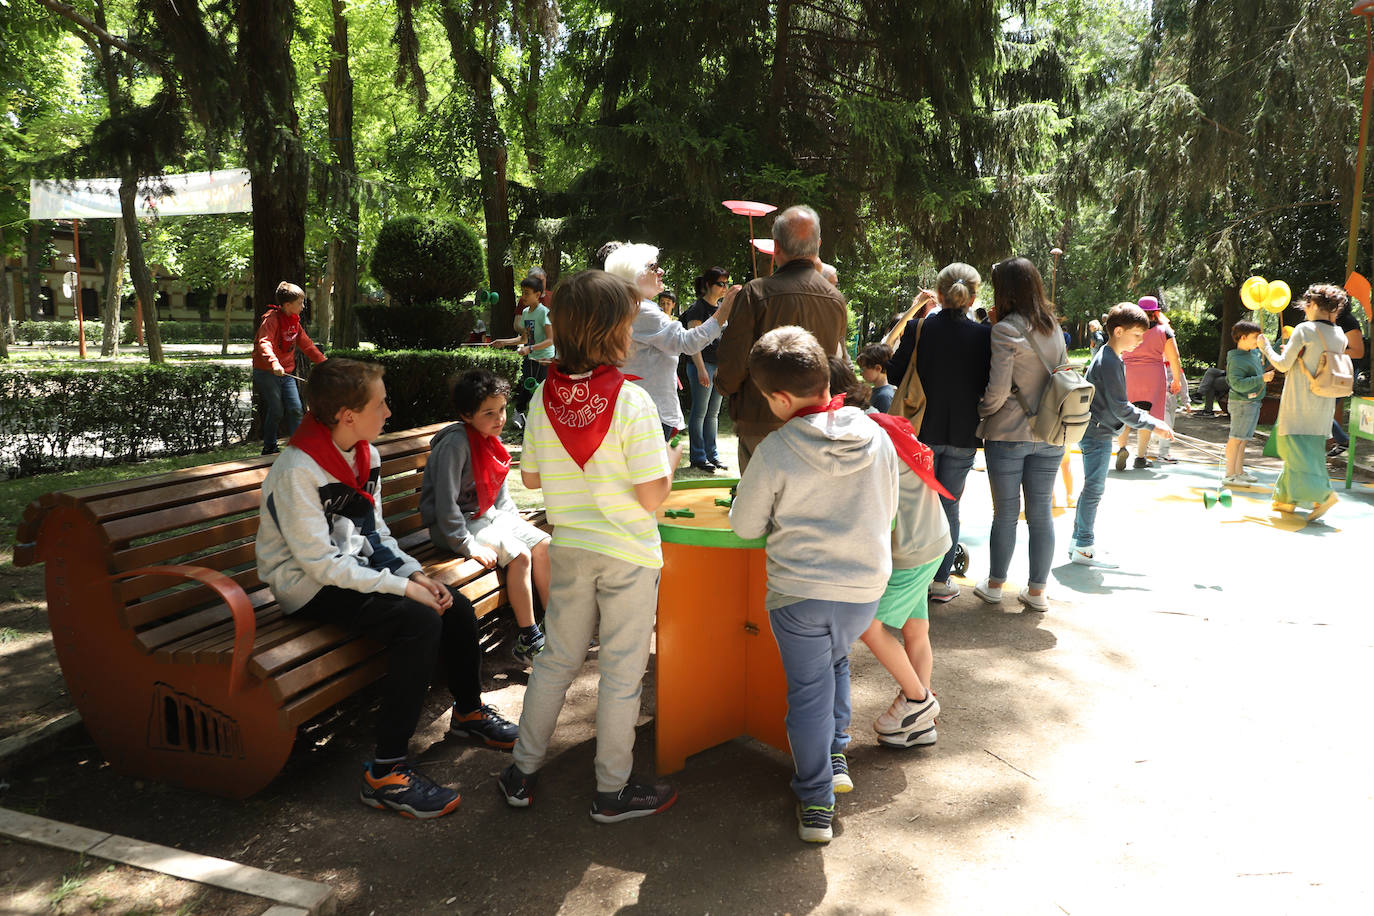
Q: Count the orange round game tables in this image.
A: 1